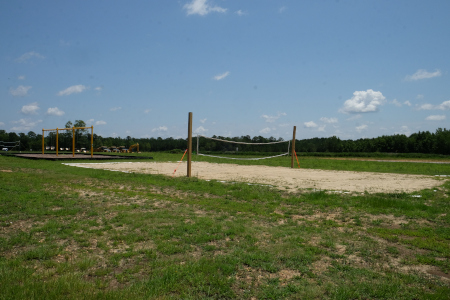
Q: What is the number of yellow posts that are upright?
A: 4